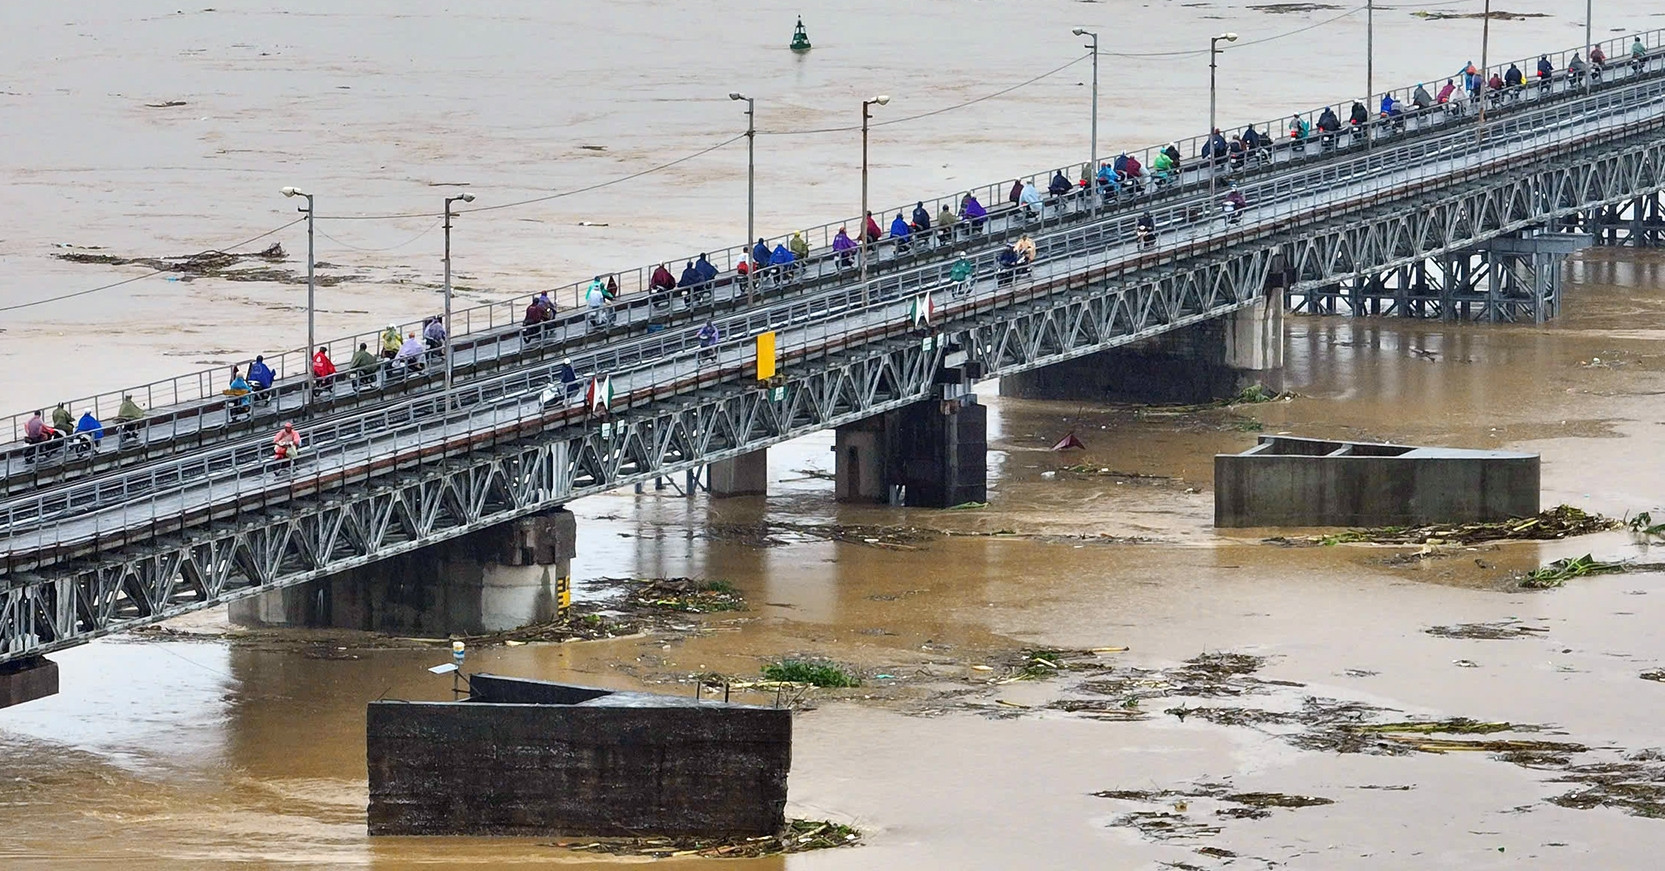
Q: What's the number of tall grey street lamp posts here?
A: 9